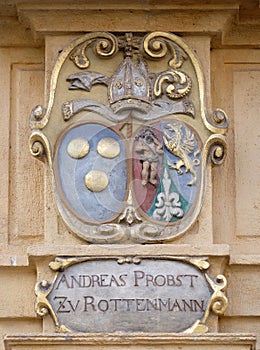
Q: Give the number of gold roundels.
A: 3